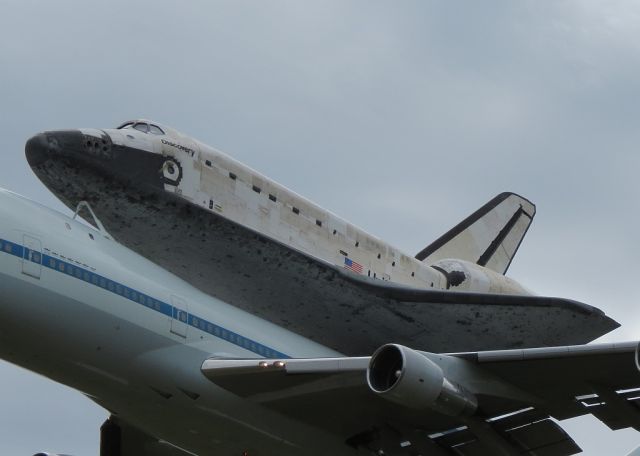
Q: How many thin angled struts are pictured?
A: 2